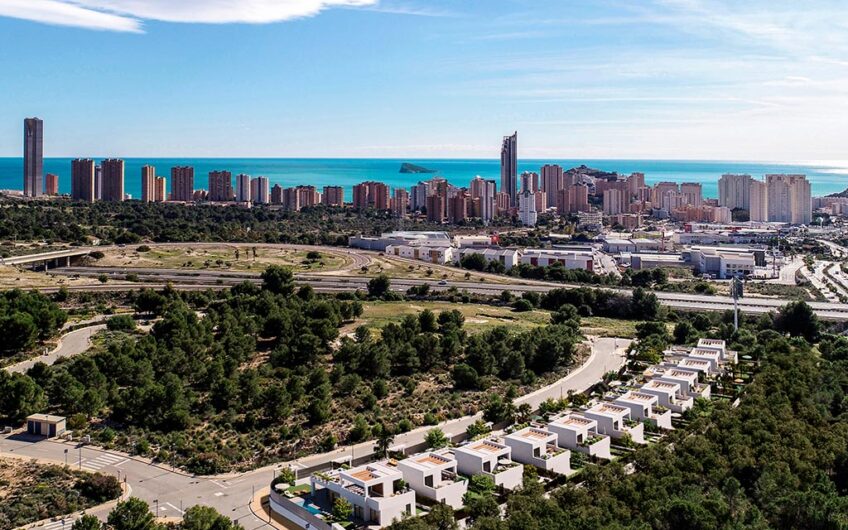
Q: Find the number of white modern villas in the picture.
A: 12